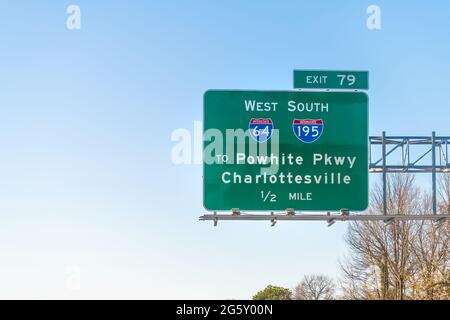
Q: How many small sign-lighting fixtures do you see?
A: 3